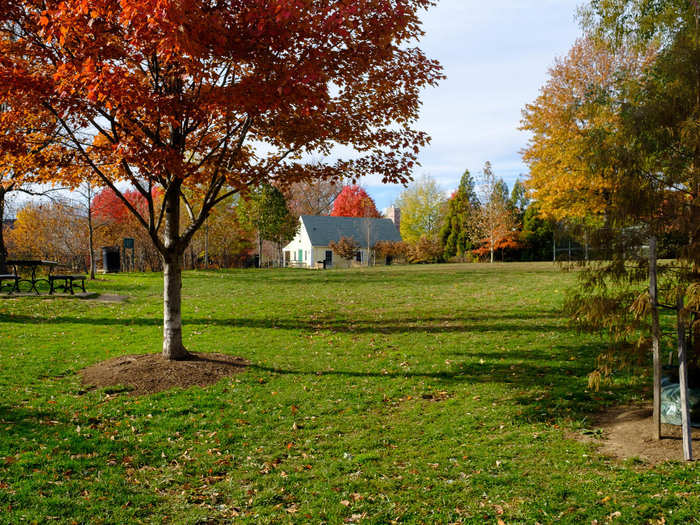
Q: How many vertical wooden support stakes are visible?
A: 2